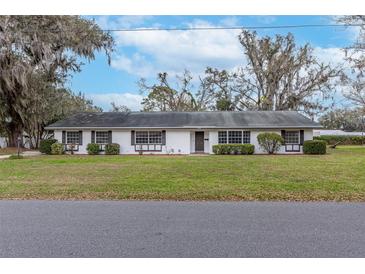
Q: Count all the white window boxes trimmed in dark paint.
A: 4